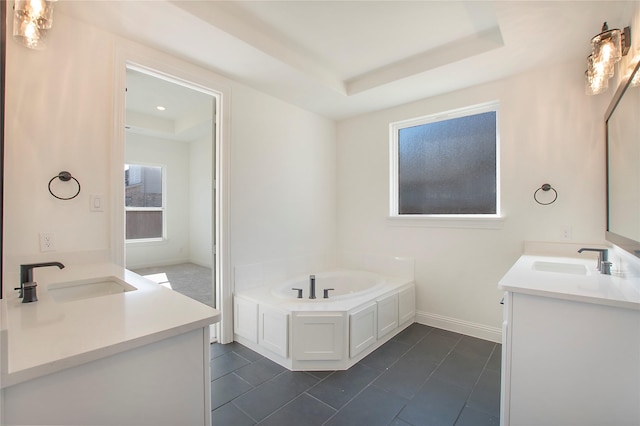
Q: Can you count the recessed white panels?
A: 6